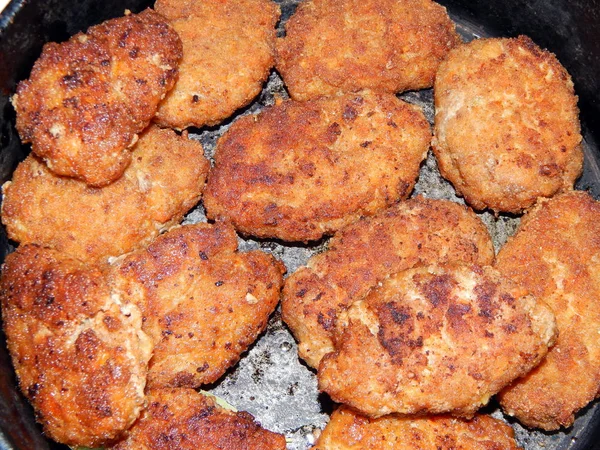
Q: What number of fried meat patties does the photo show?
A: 13